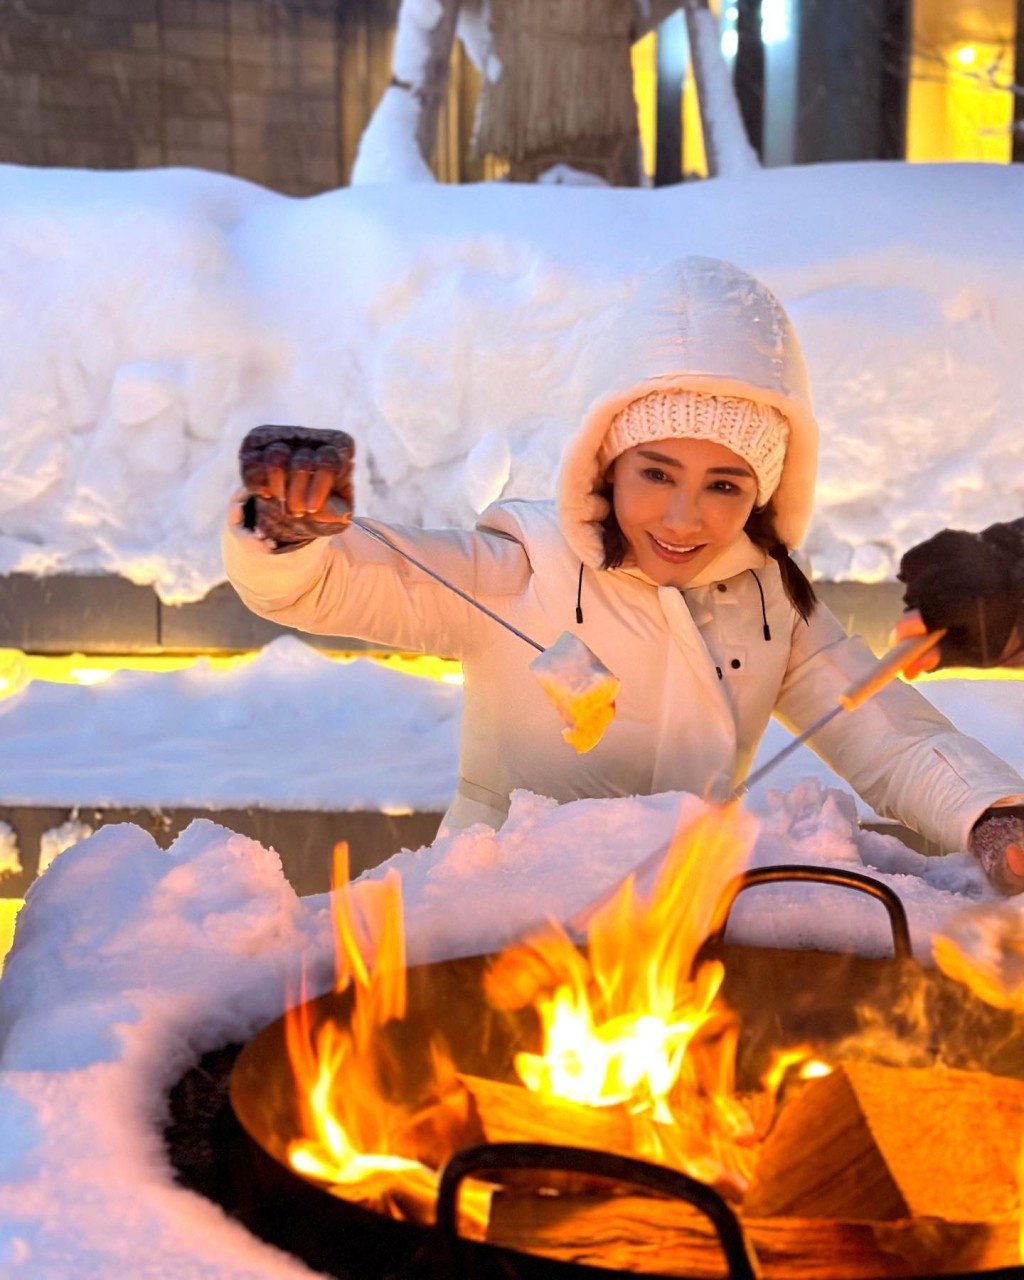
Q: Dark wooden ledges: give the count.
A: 2